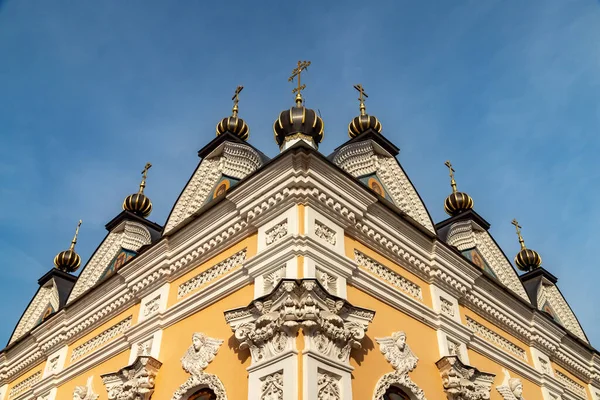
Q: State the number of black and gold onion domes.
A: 7